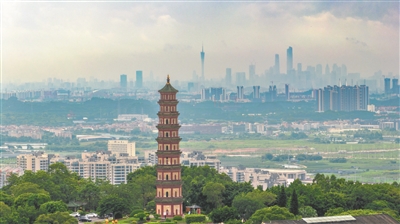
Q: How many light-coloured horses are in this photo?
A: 0